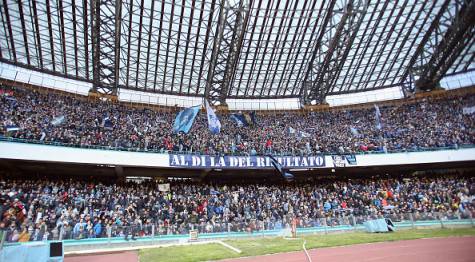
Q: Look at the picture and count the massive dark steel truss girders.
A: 4